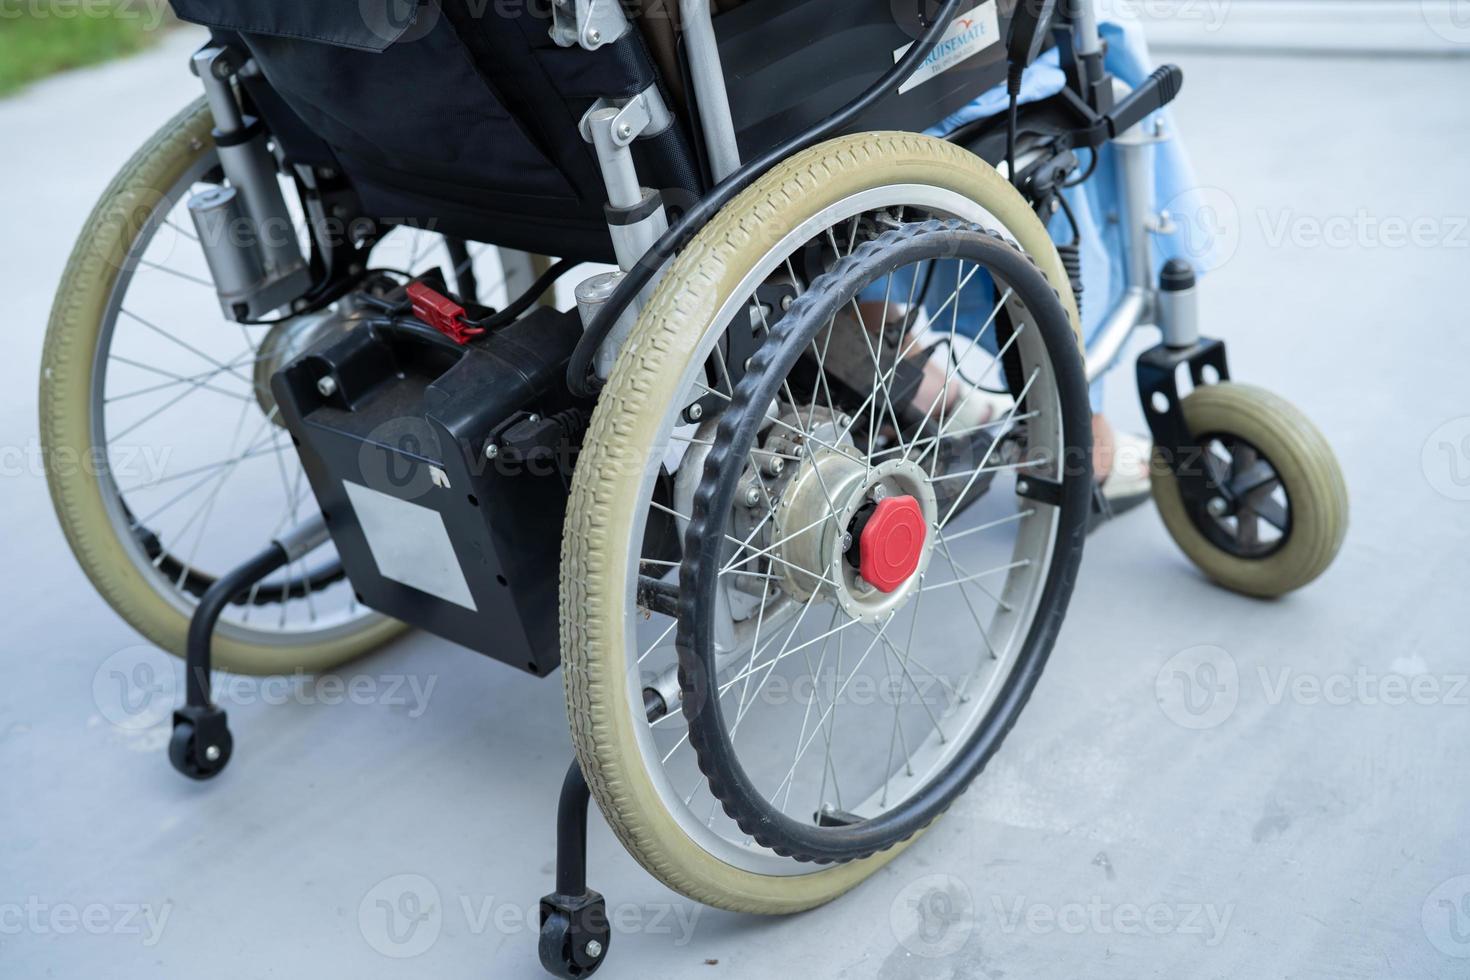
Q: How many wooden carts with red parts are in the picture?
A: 0